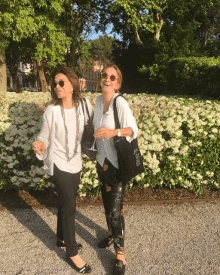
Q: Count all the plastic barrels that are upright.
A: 0